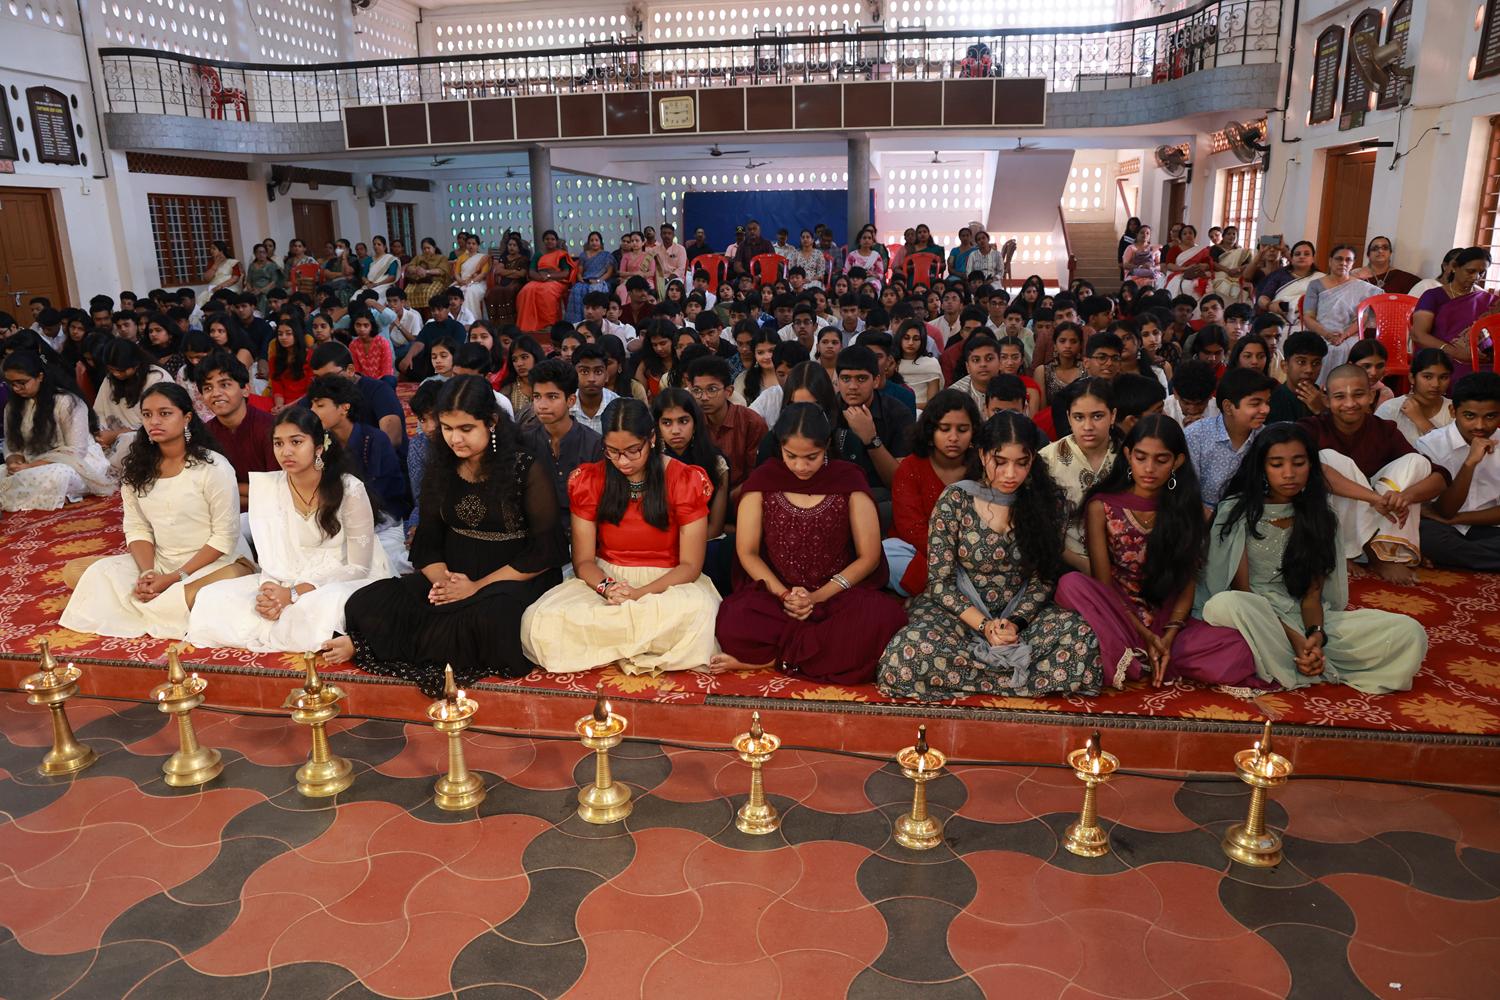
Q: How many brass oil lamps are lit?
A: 9